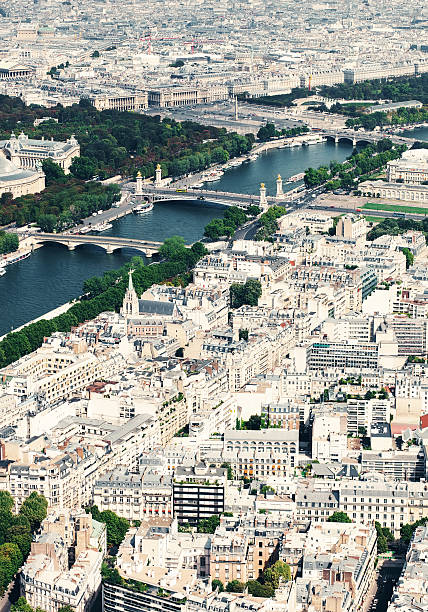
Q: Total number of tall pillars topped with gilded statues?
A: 4